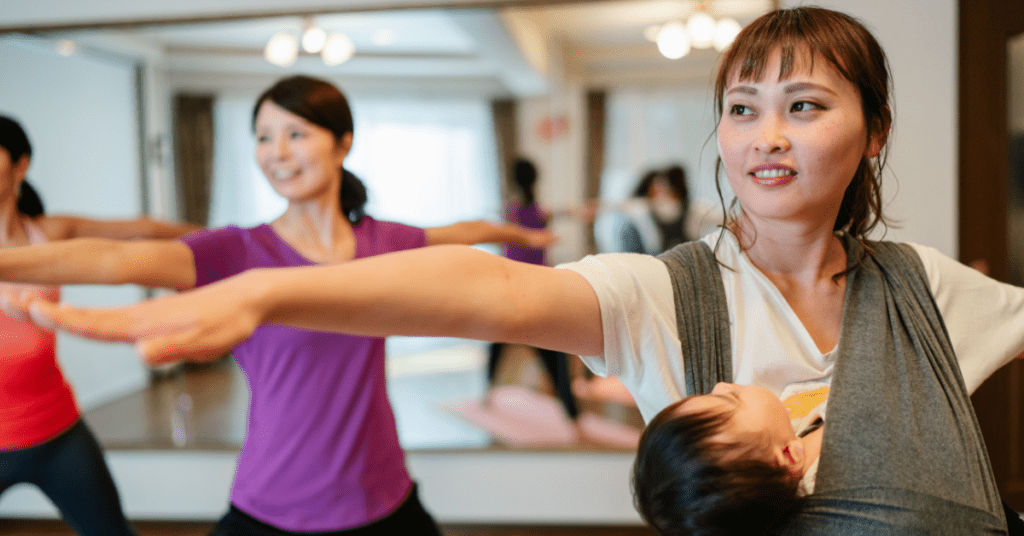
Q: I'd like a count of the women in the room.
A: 3